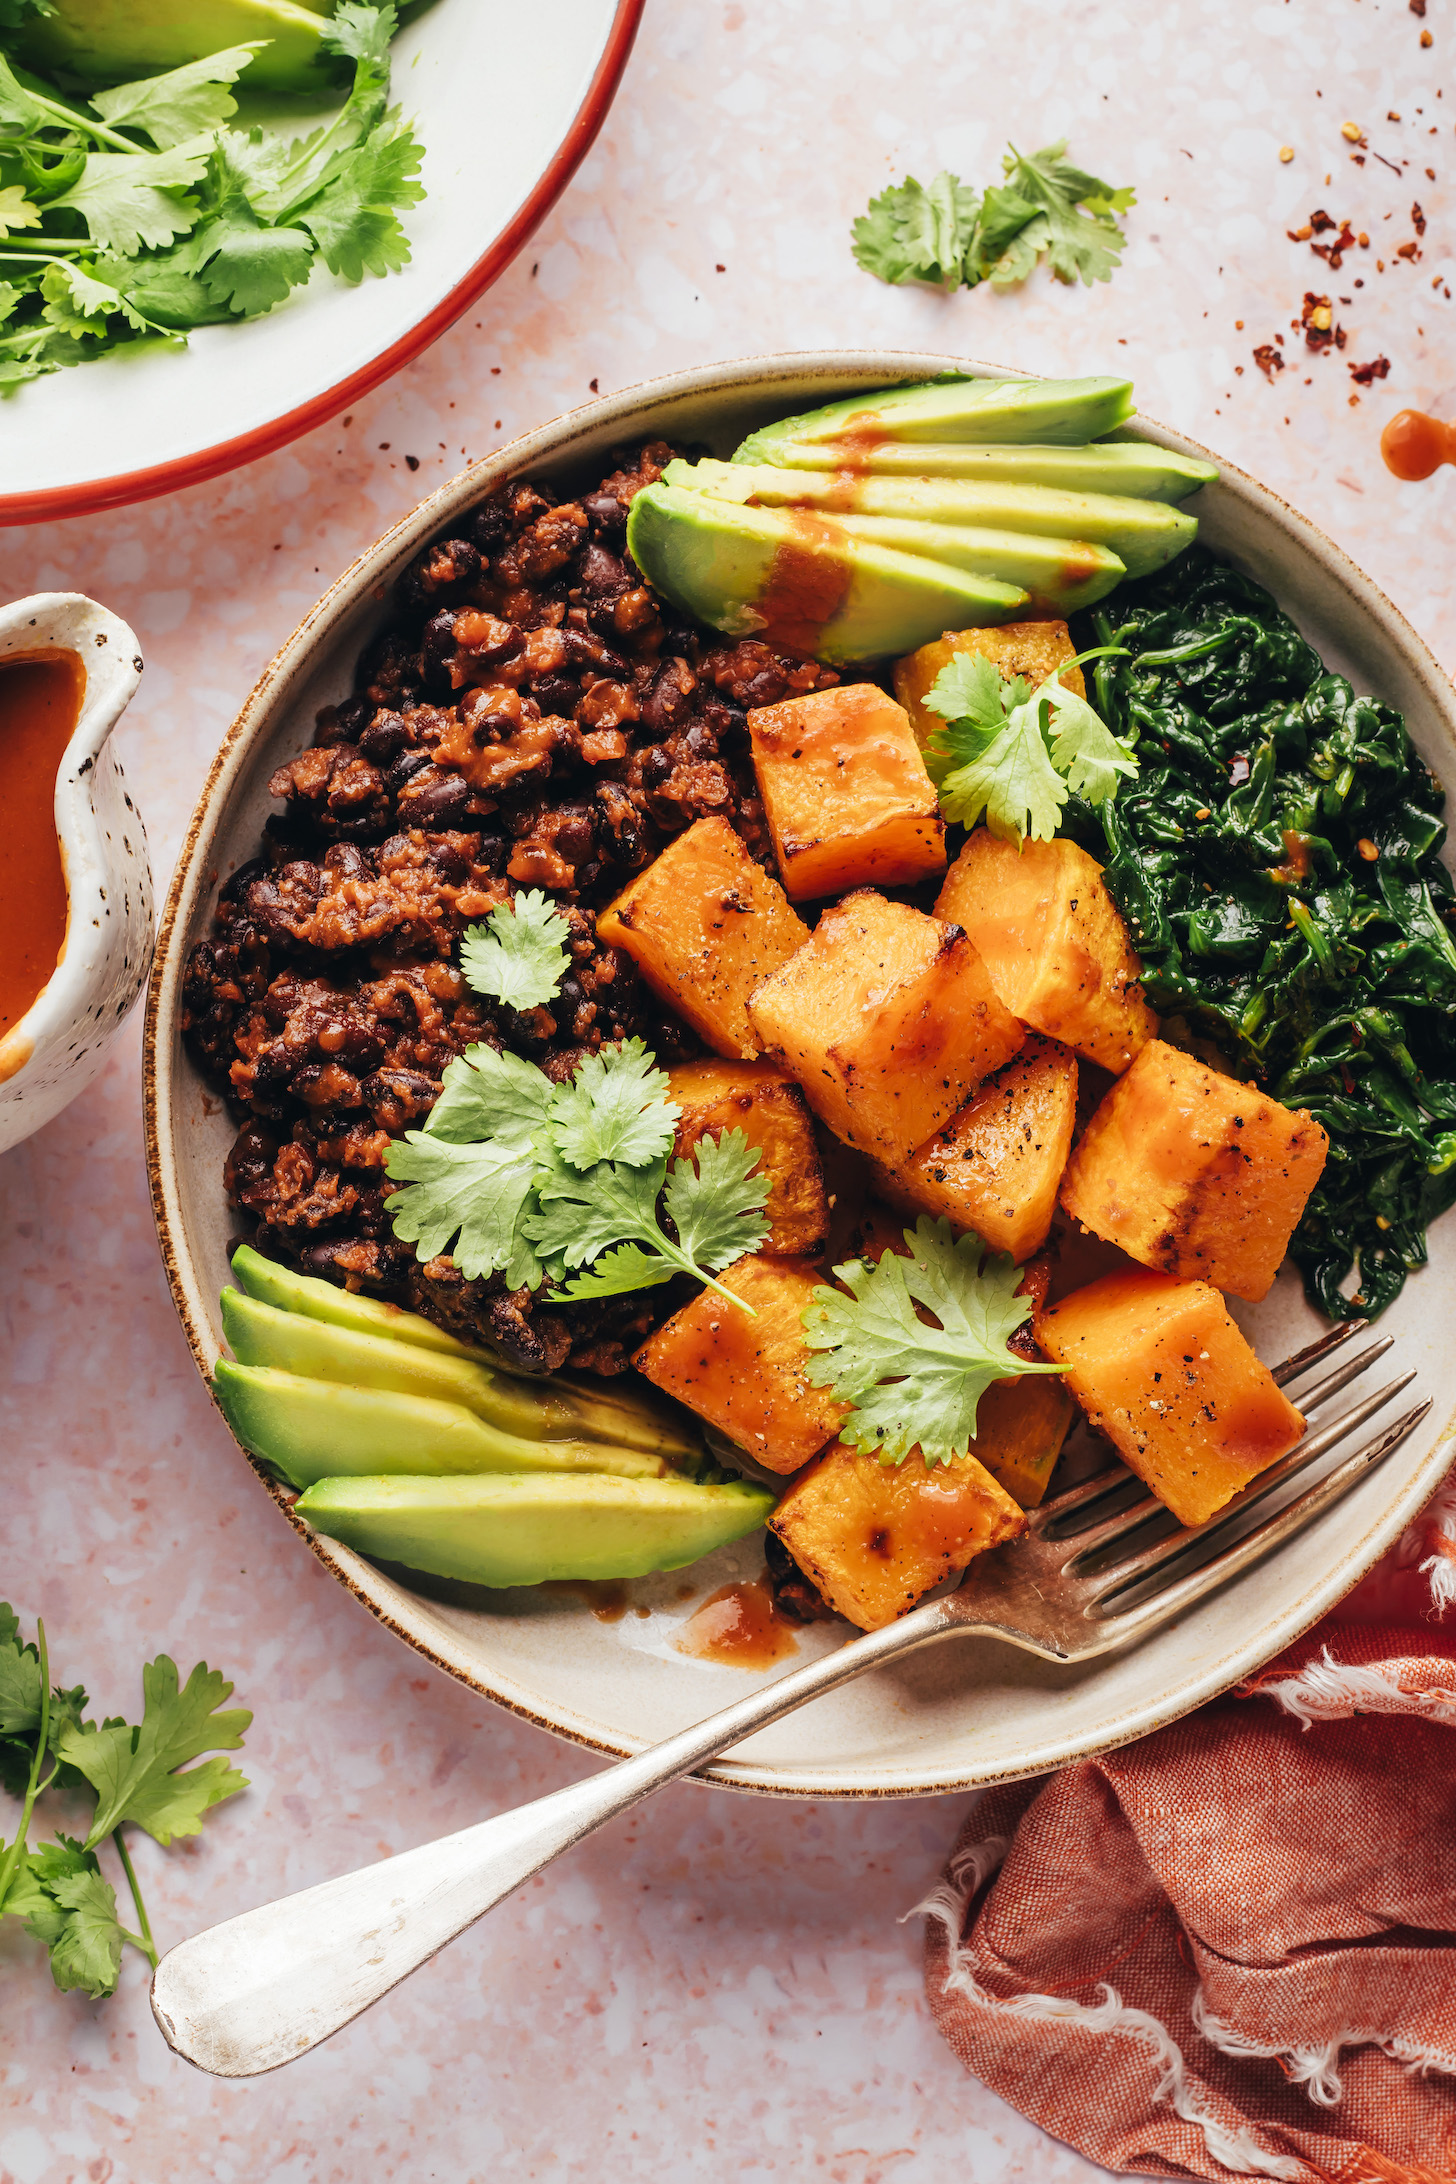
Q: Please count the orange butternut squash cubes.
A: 12